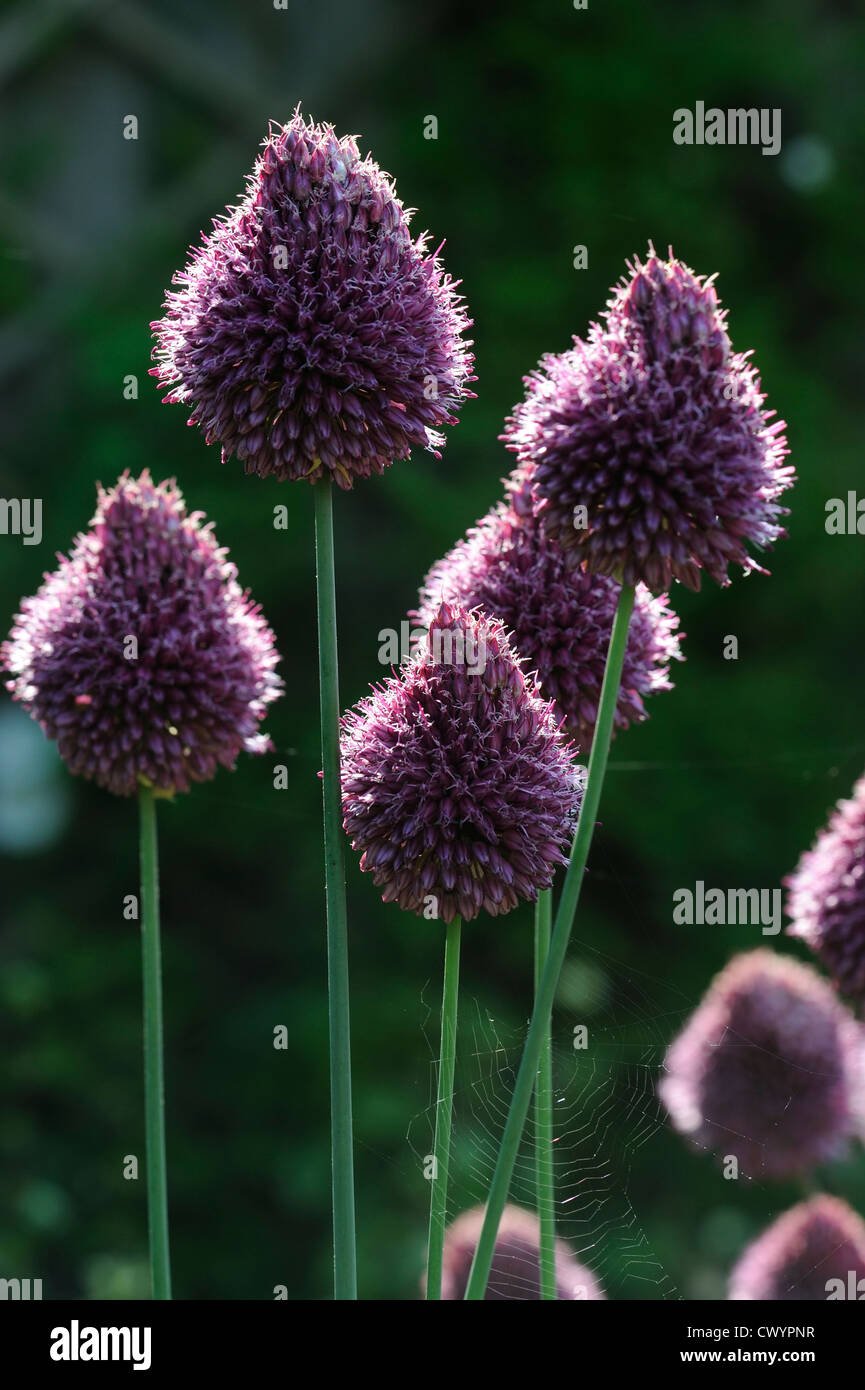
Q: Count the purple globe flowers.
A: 9